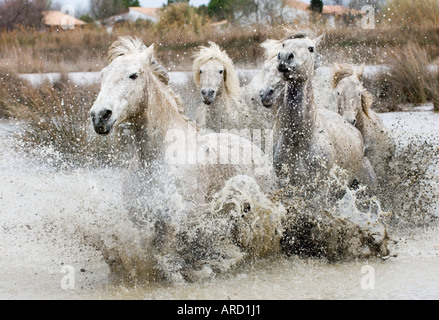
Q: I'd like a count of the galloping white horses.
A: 5